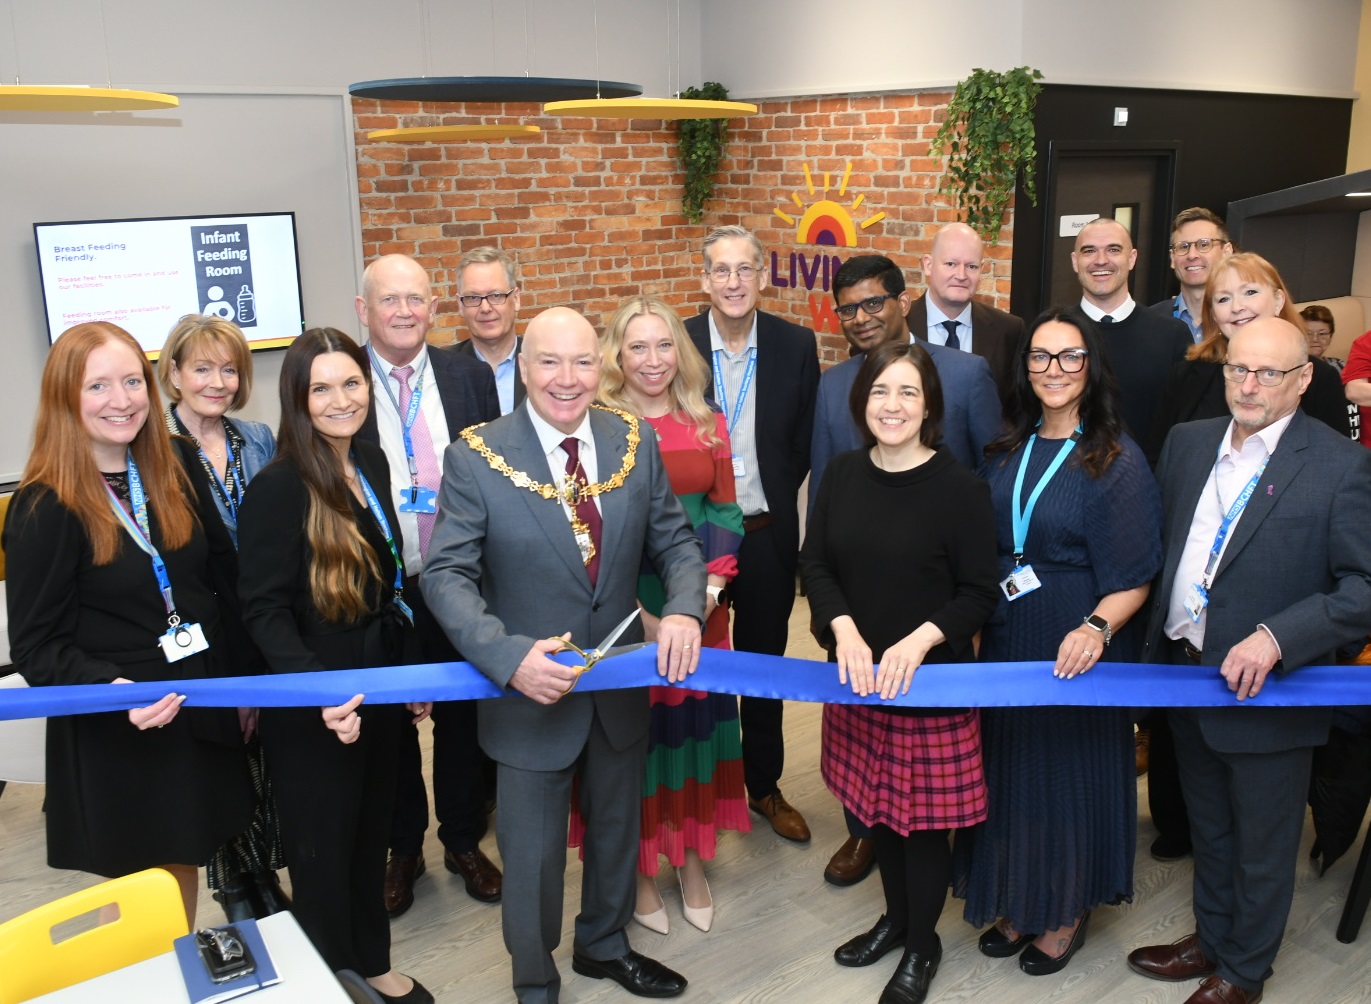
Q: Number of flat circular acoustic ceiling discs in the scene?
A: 4